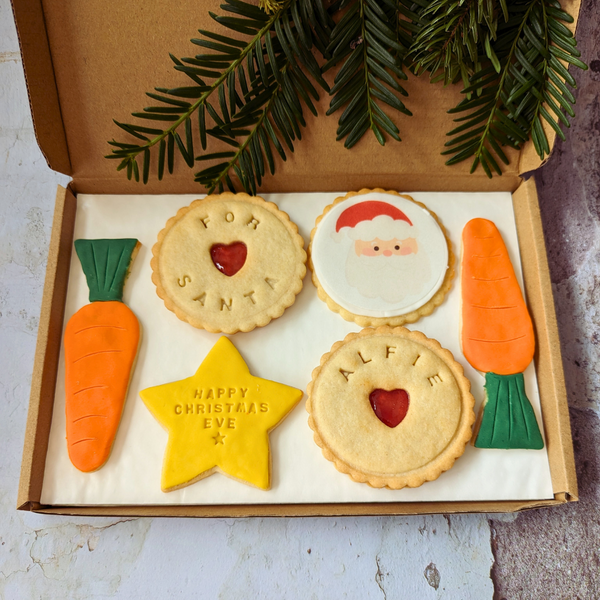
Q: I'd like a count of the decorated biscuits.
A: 6